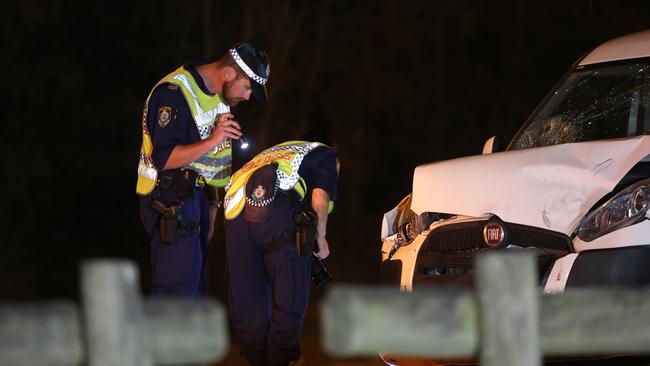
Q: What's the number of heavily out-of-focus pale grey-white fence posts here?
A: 2